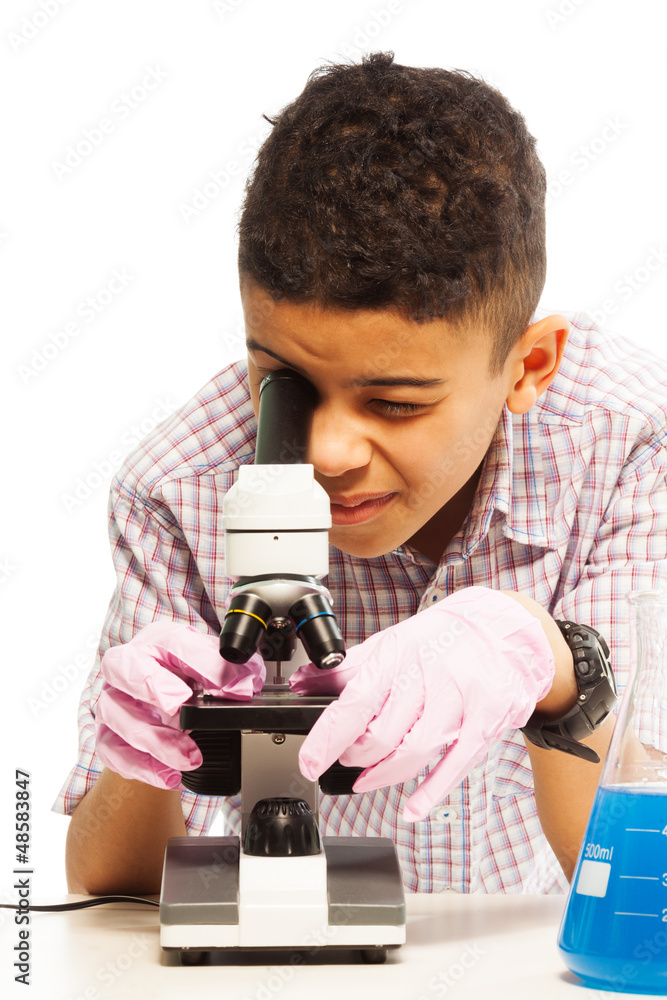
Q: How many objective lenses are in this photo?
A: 3